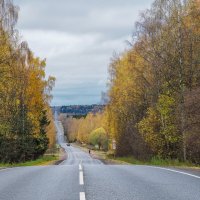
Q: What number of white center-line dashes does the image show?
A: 3